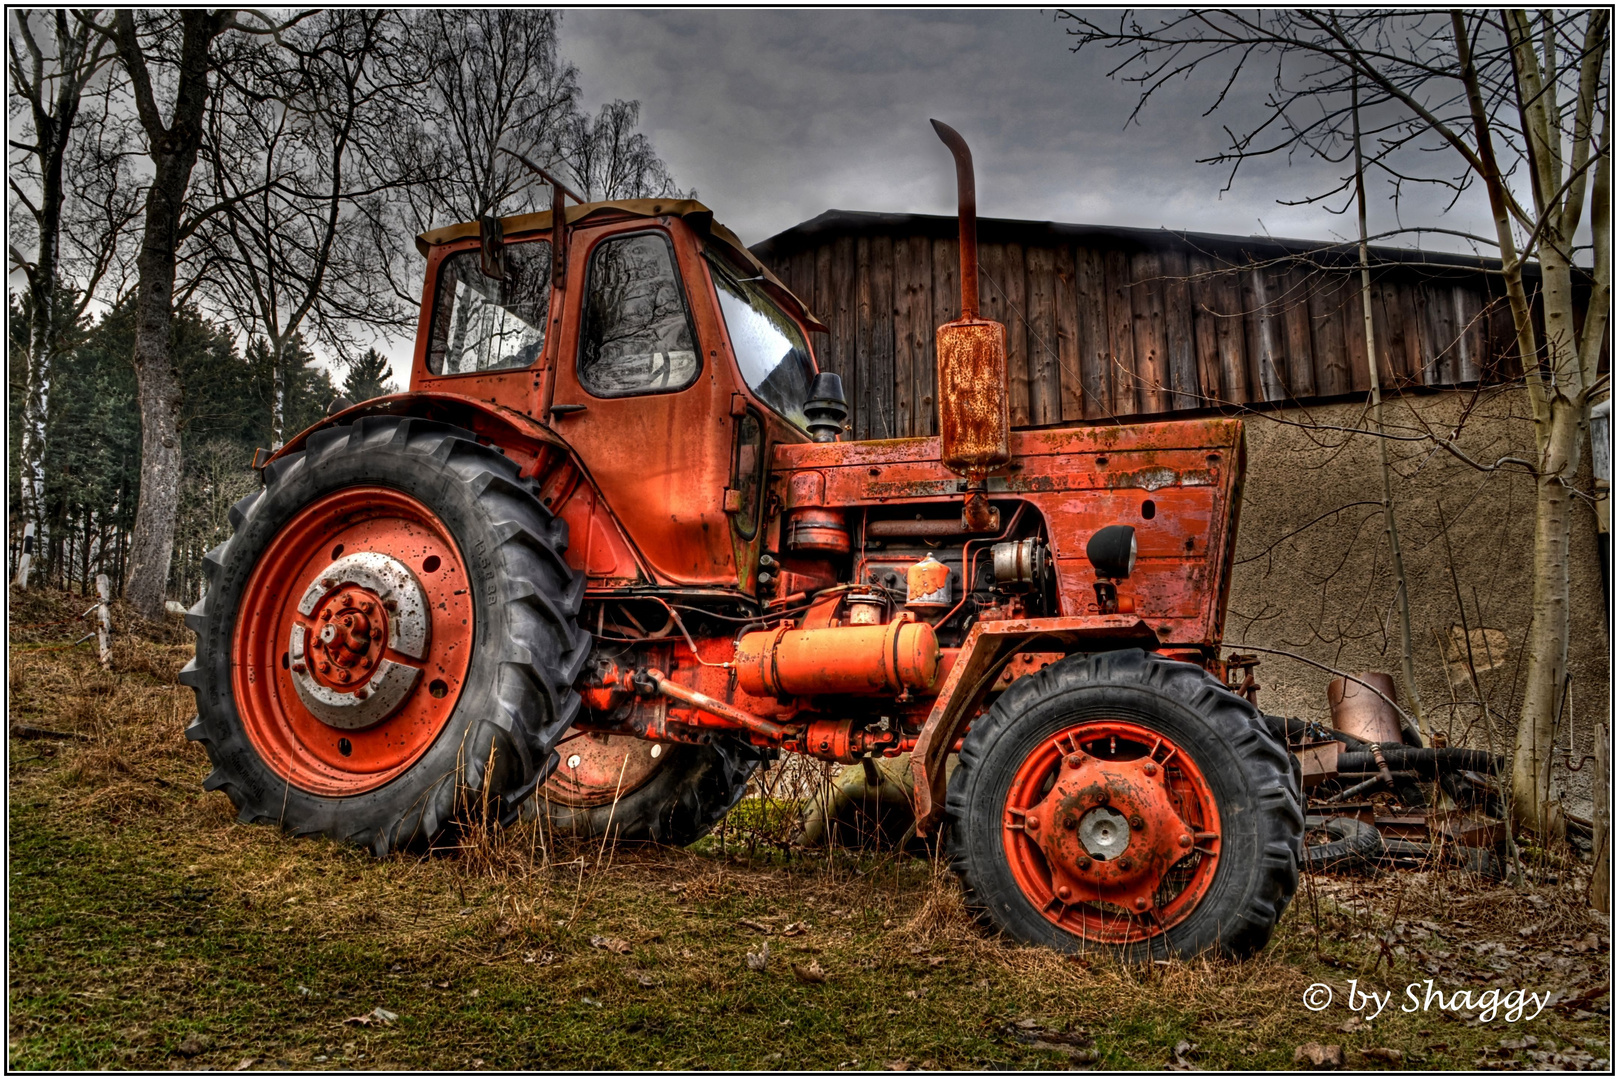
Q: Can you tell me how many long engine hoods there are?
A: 1